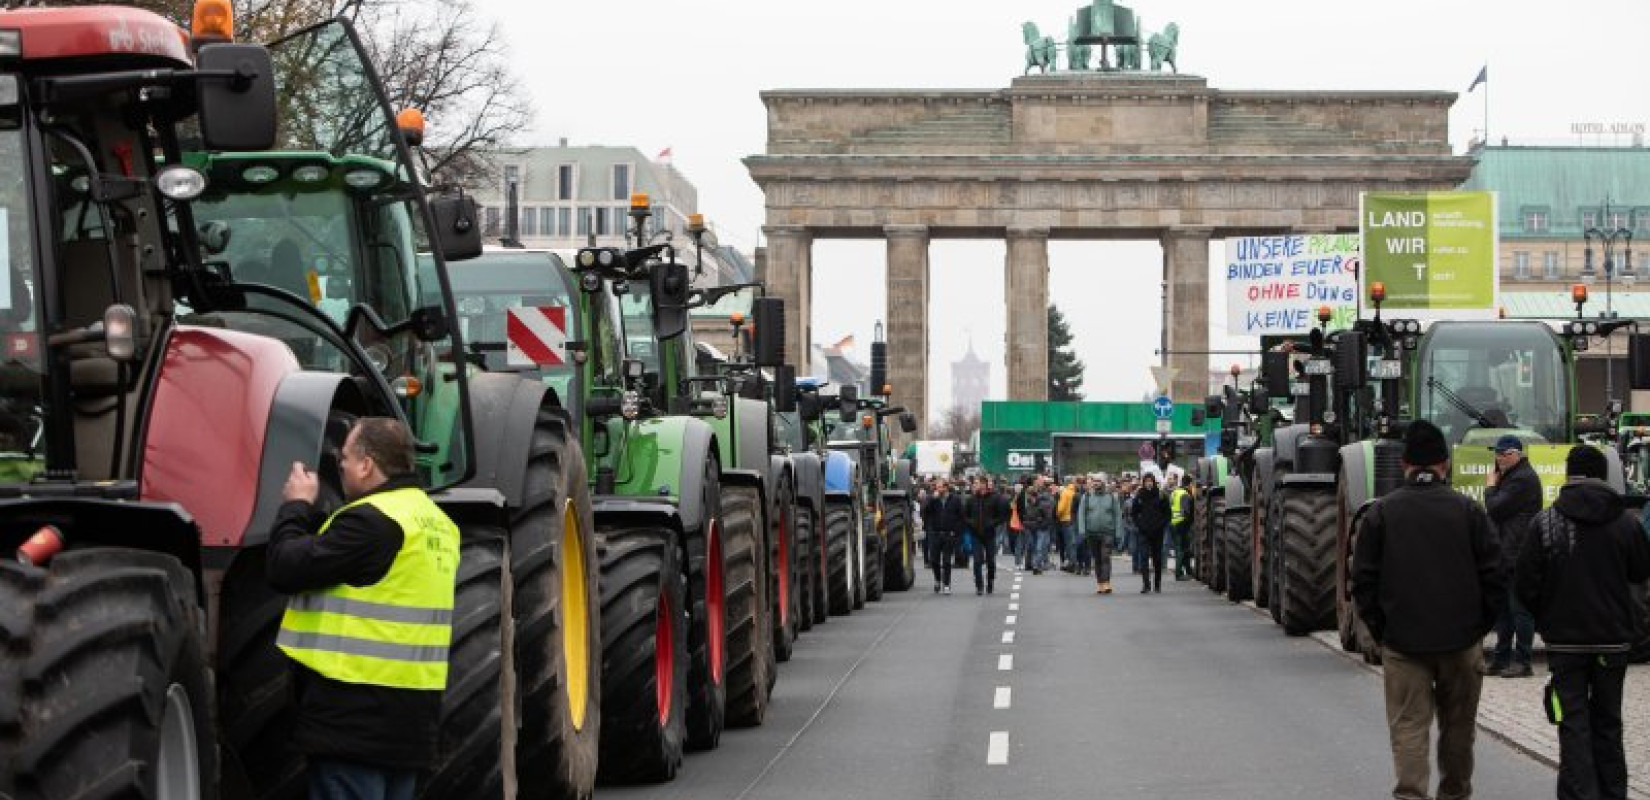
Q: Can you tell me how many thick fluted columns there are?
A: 4